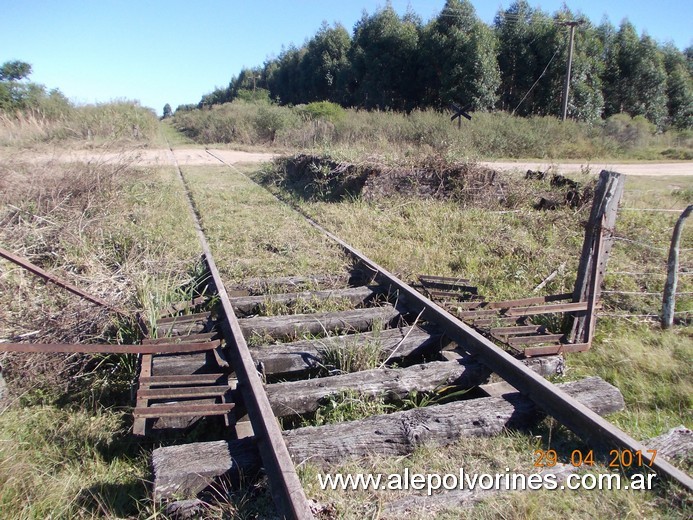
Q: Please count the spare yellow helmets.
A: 0